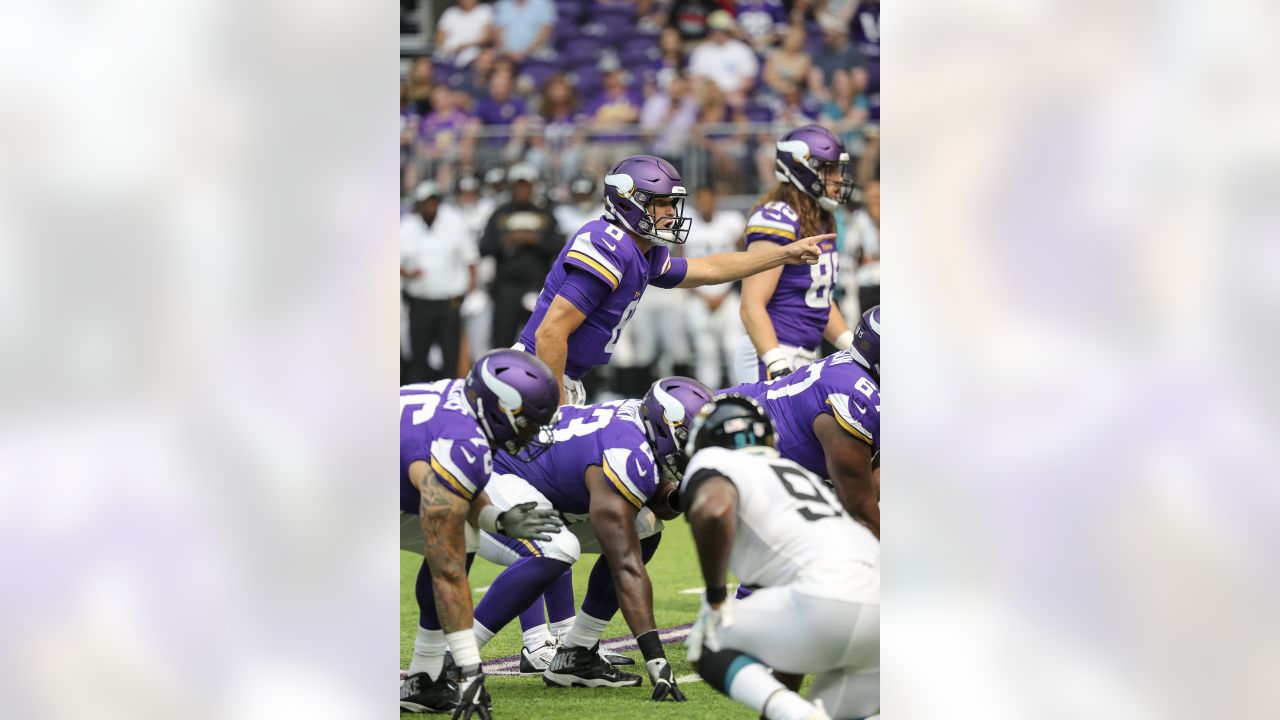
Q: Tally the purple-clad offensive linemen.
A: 3